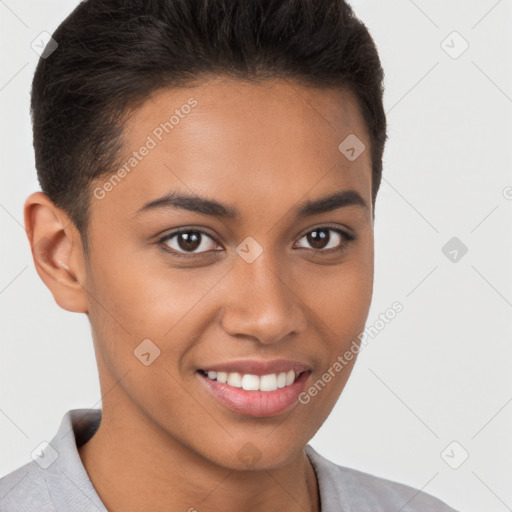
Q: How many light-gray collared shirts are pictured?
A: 1